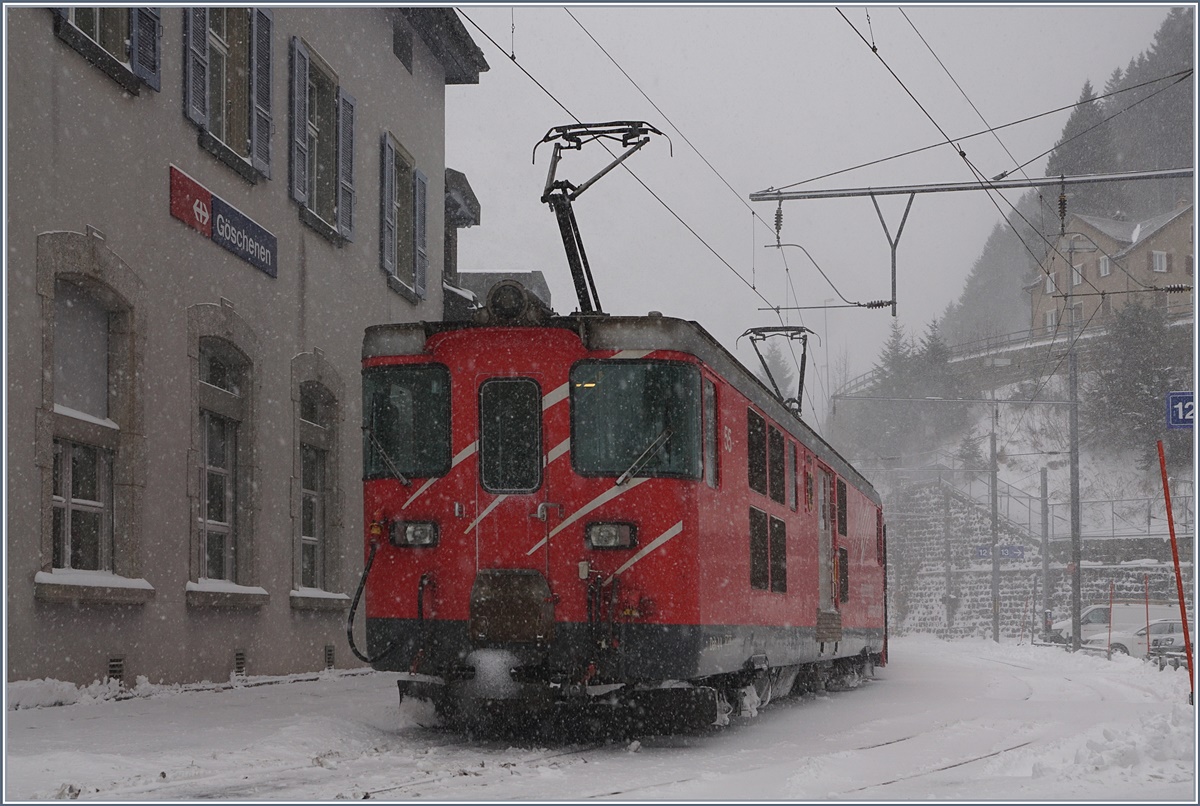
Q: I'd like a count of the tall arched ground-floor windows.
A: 3